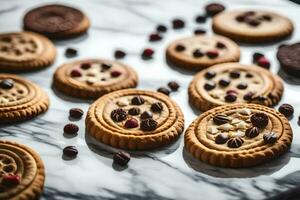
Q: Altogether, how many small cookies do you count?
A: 11